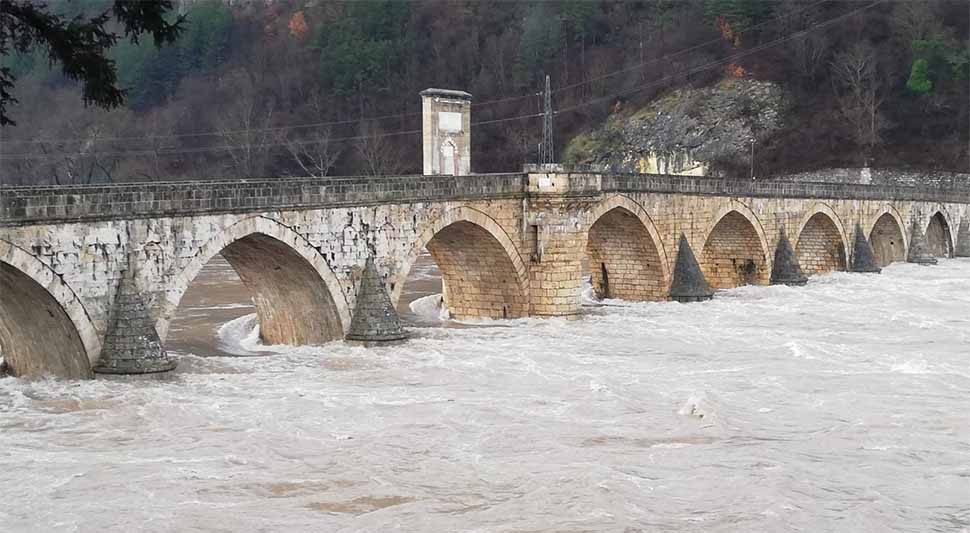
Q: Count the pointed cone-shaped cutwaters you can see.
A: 7